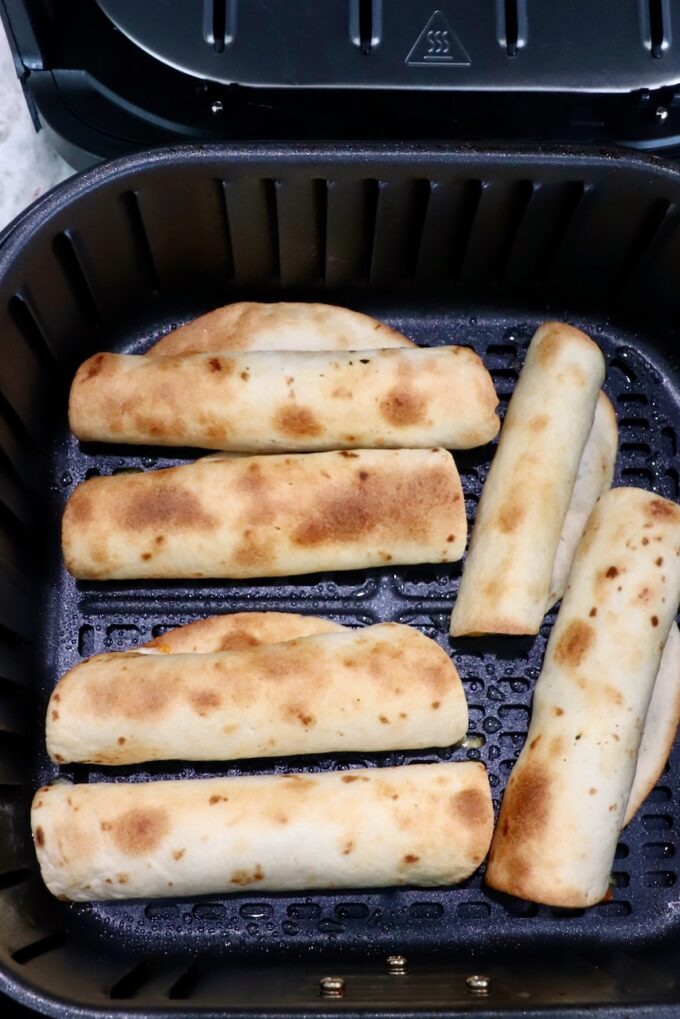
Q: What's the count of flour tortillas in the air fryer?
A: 6